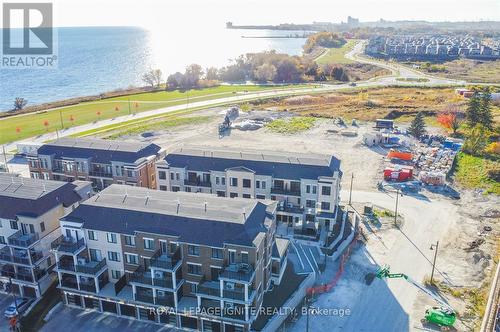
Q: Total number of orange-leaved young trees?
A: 6